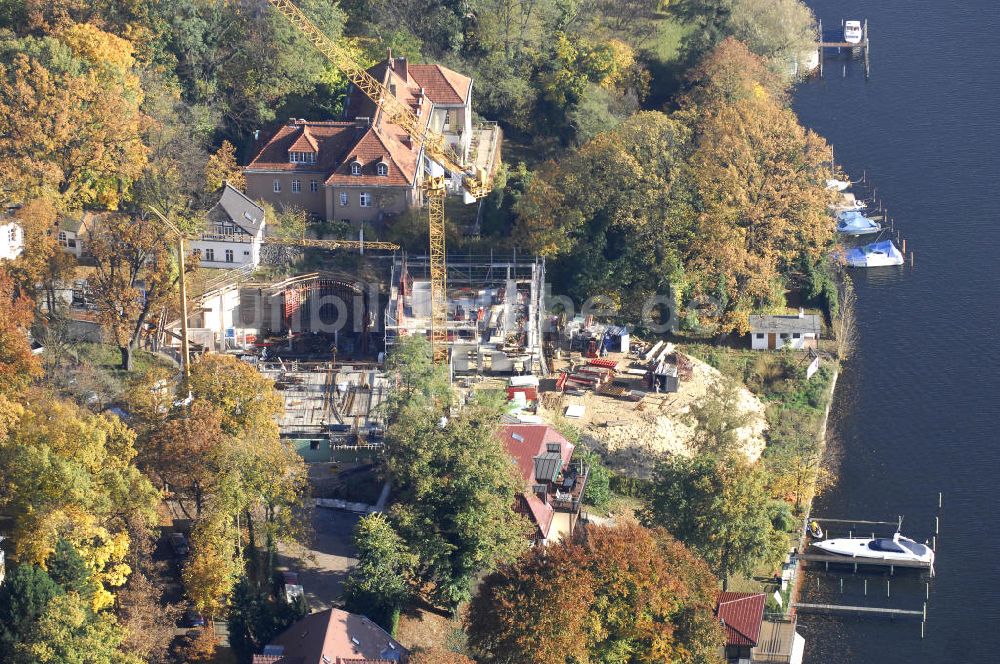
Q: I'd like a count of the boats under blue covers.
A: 2